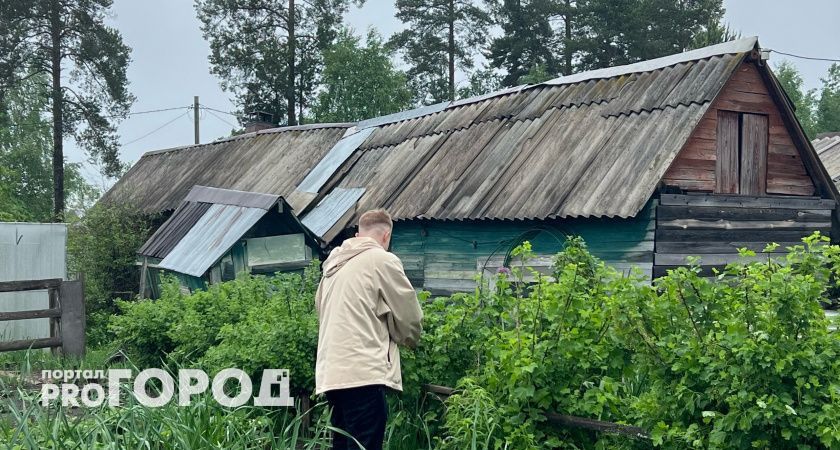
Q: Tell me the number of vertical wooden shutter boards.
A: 2